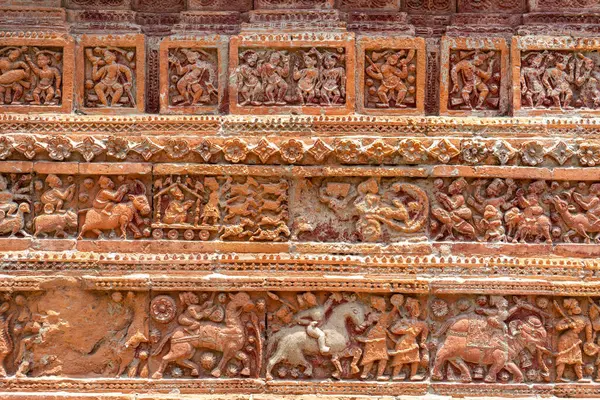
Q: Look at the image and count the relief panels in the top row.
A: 7